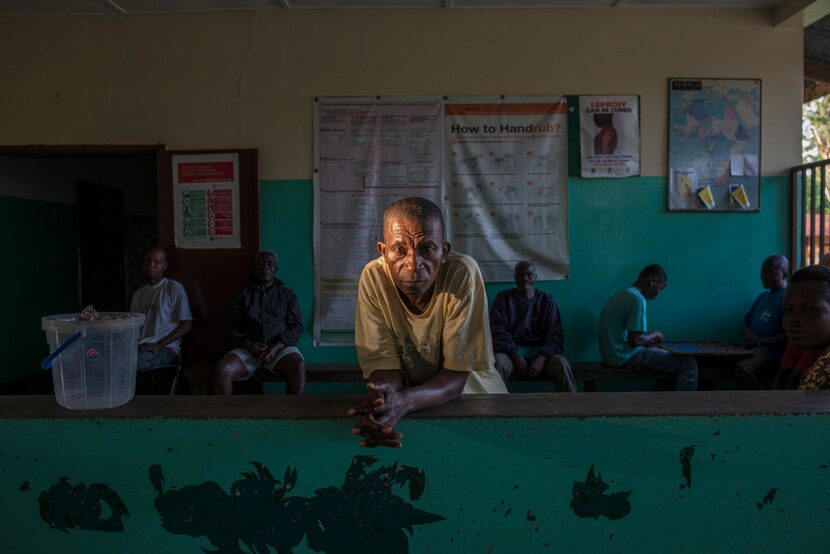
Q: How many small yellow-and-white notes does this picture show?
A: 2